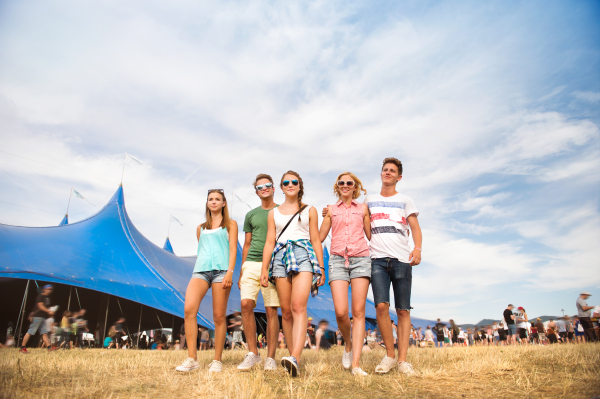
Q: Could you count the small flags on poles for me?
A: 4